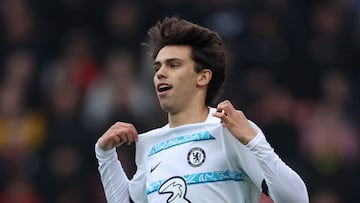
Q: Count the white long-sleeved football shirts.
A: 1